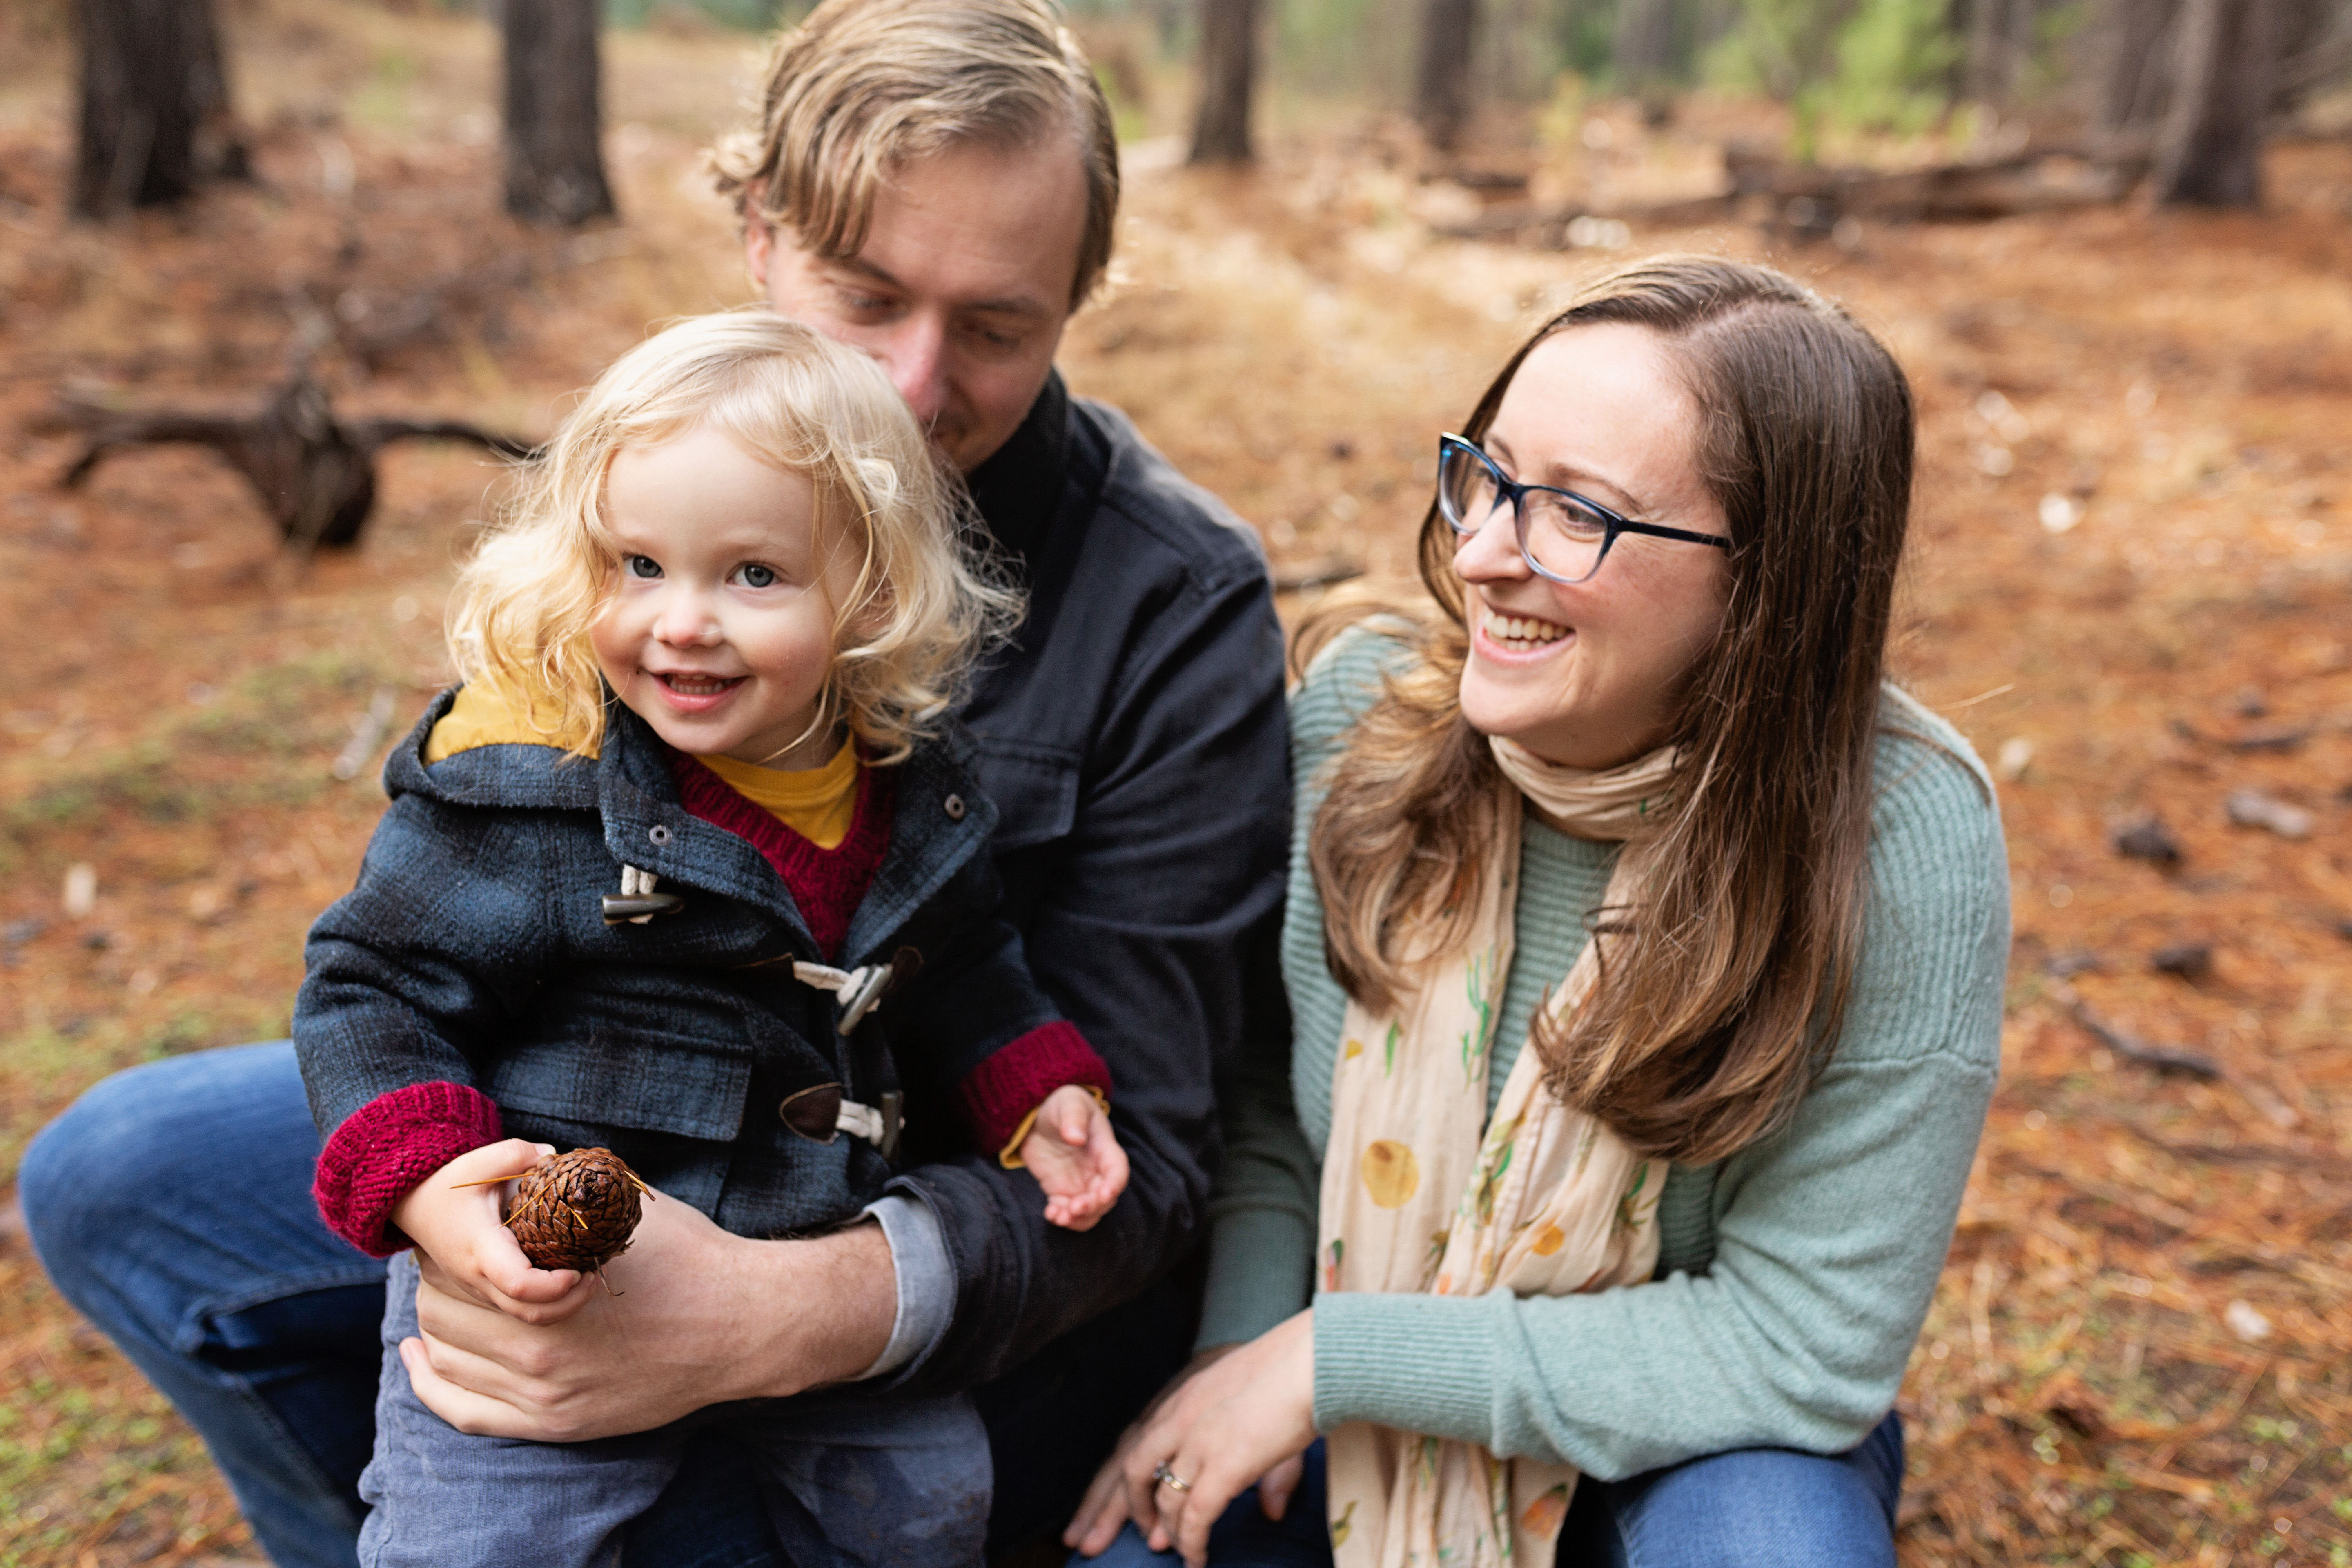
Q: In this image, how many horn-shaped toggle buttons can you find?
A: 3